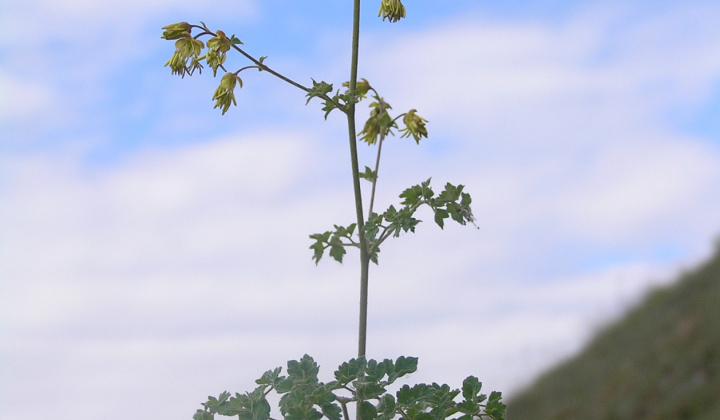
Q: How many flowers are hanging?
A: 8